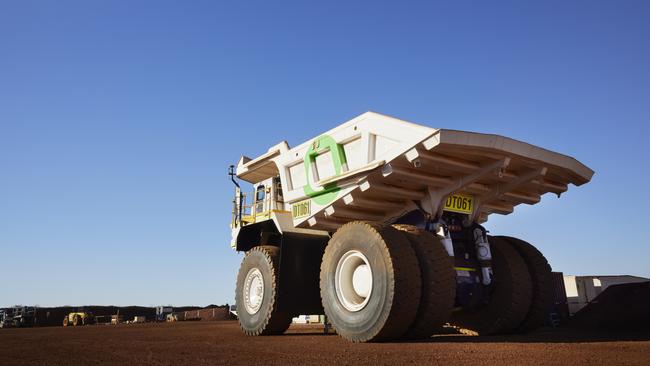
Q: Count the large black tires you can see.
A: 5